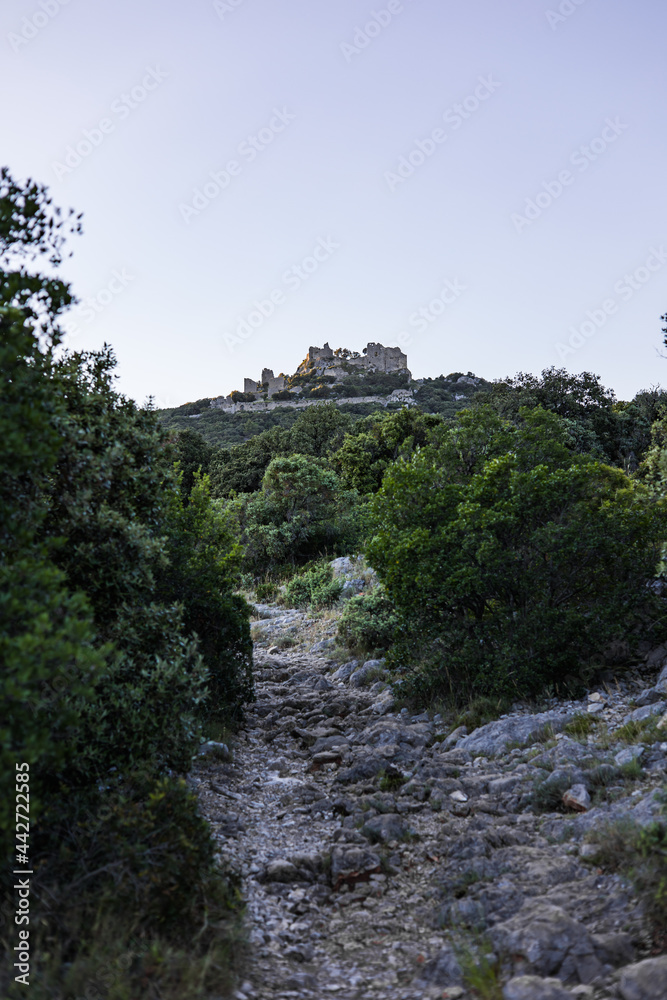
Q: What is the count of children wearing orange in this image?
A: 0